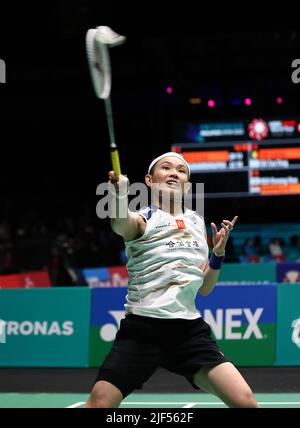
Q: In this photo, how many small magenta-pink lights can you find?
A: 4